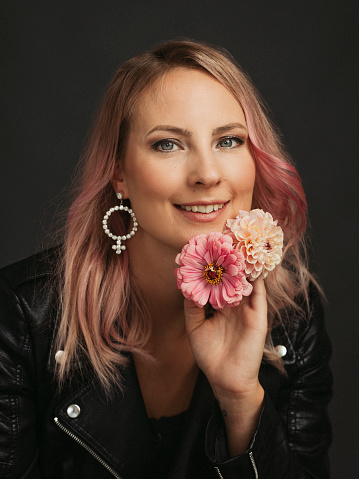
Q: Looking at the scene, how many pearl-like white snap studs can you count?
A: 3